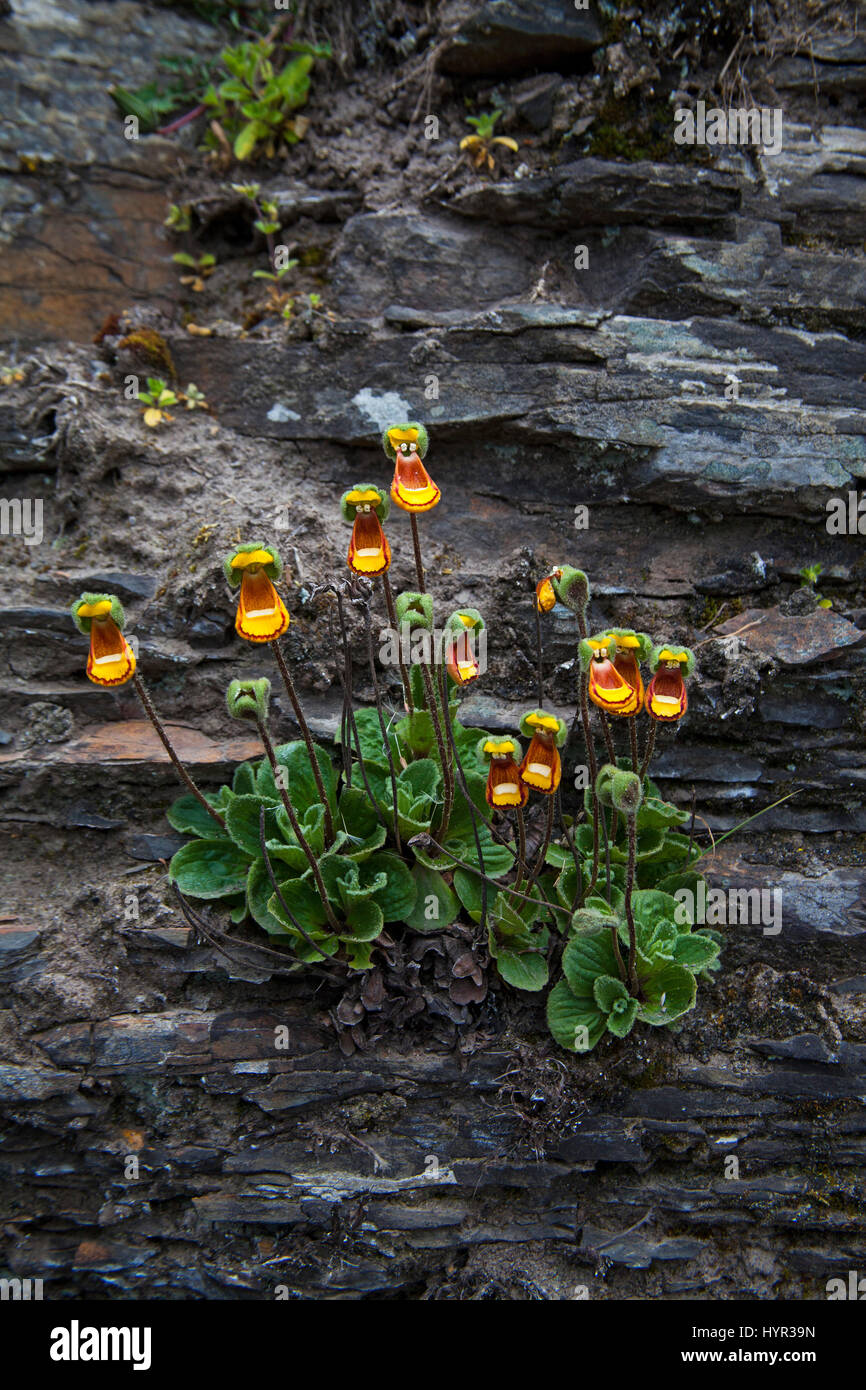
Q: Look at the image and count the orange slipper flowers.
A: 11